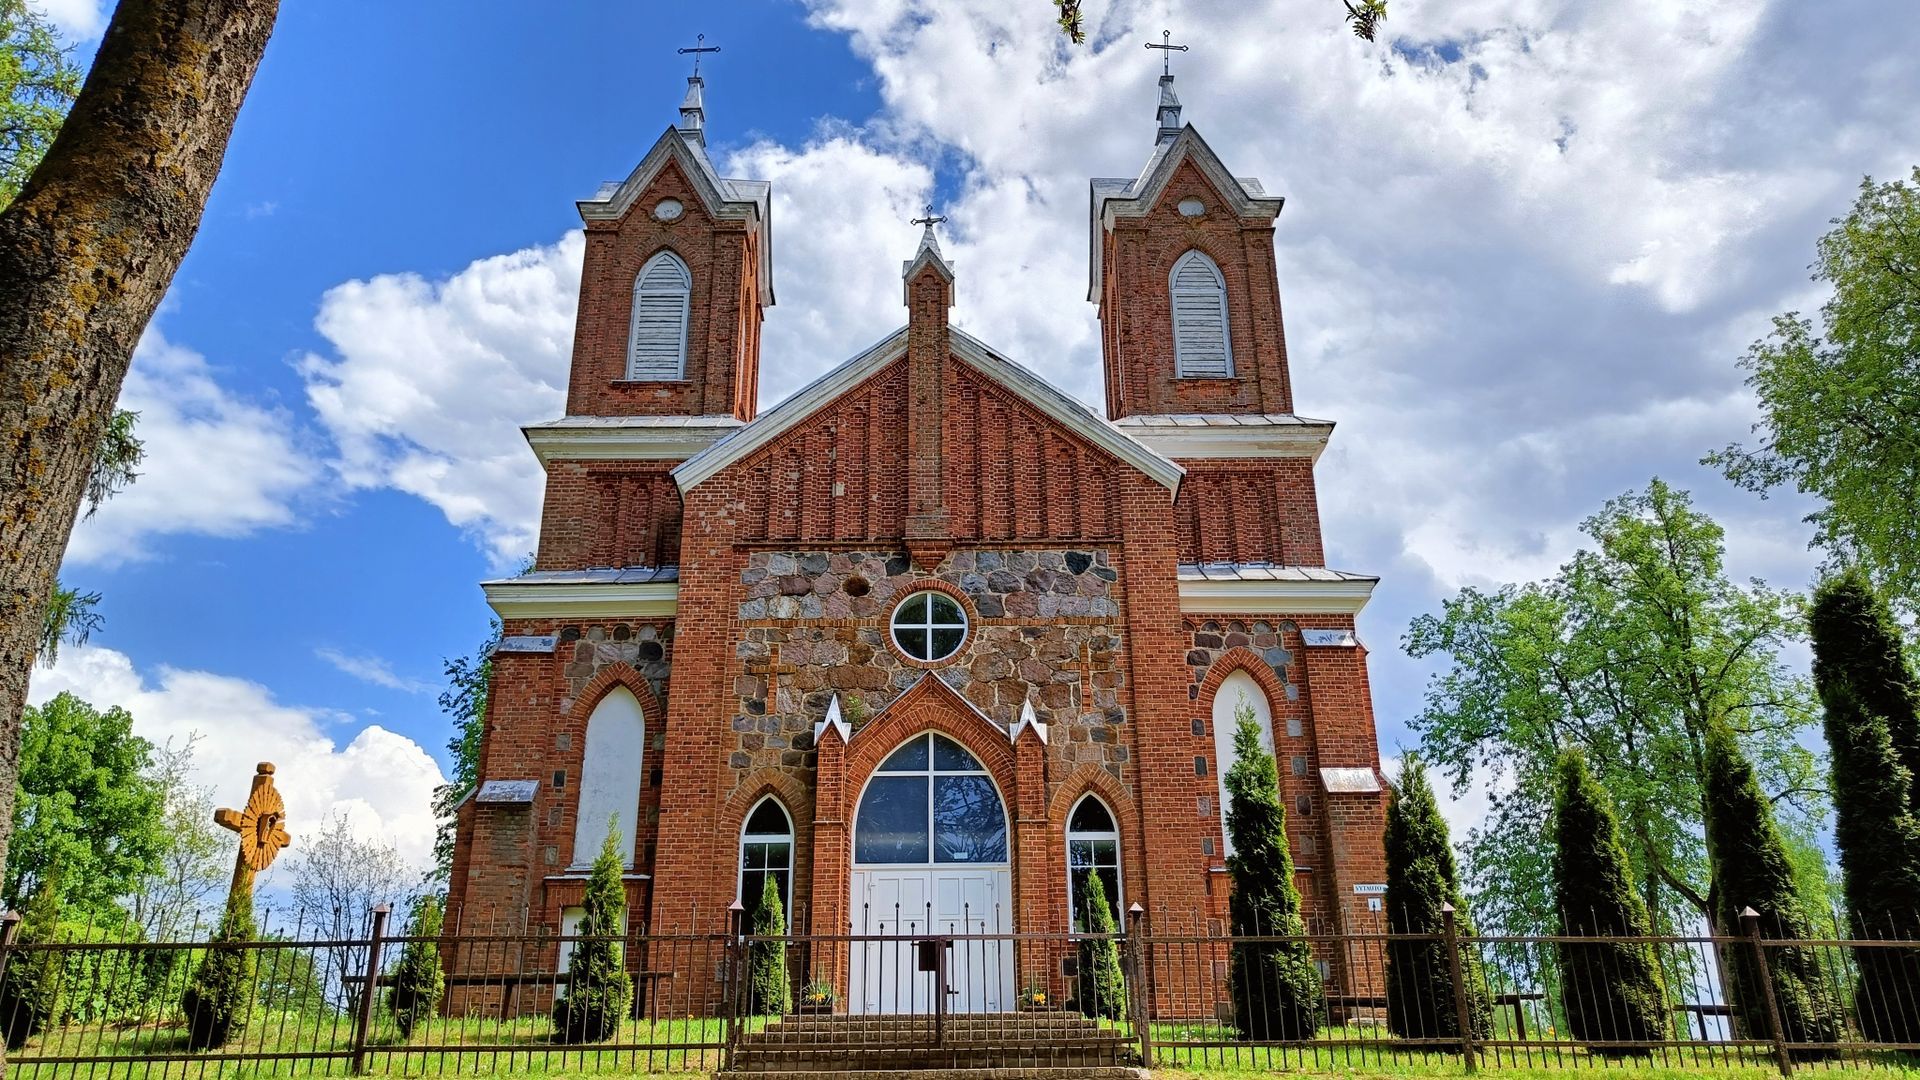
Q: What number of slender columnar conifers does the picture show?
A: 11